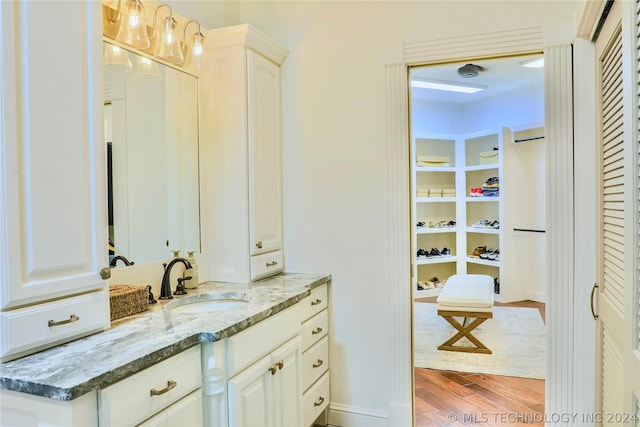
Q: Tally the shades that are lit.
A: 3